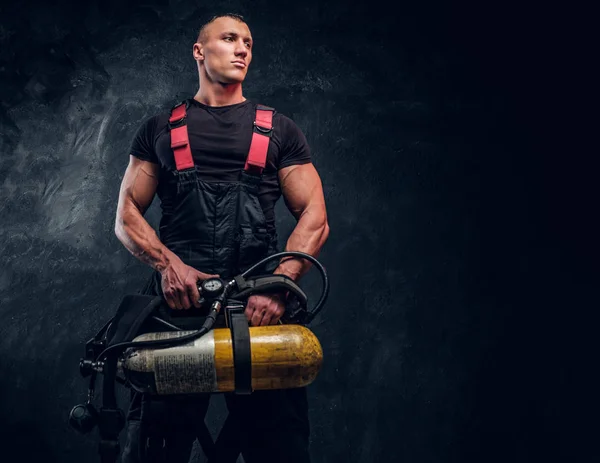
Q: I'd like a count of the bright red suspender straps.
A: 2